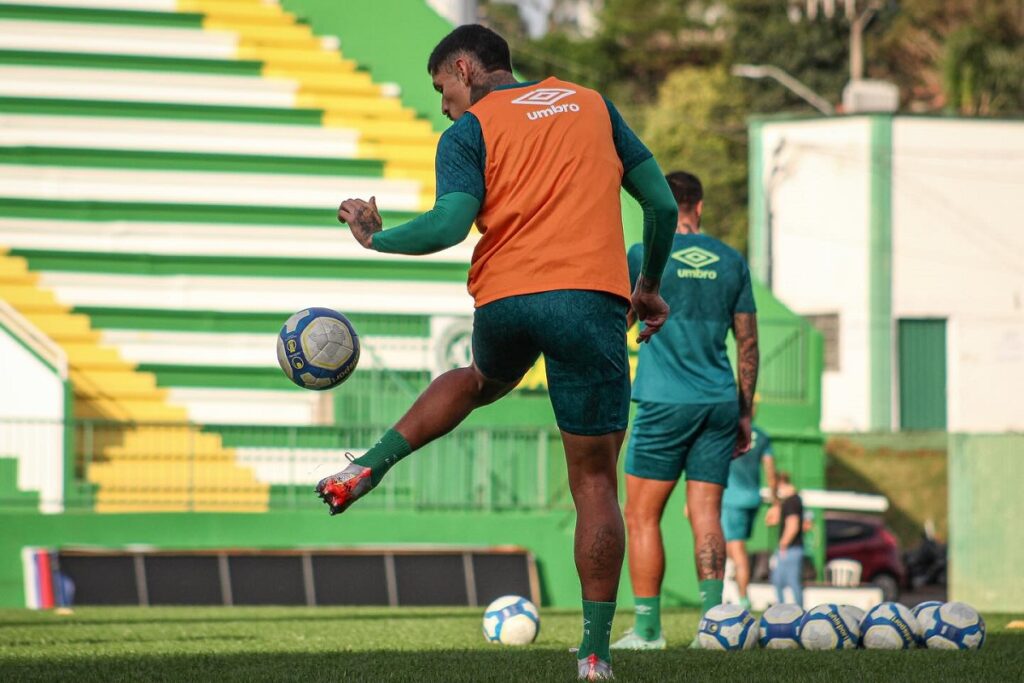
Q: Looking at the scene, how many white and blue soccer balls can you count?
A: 9